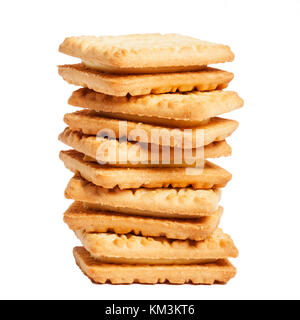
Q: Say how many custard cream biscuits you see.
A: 5